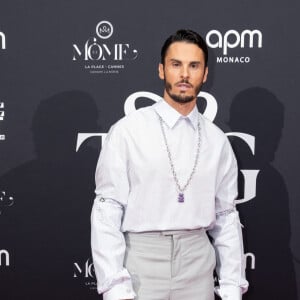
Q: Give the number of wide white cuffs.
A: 2